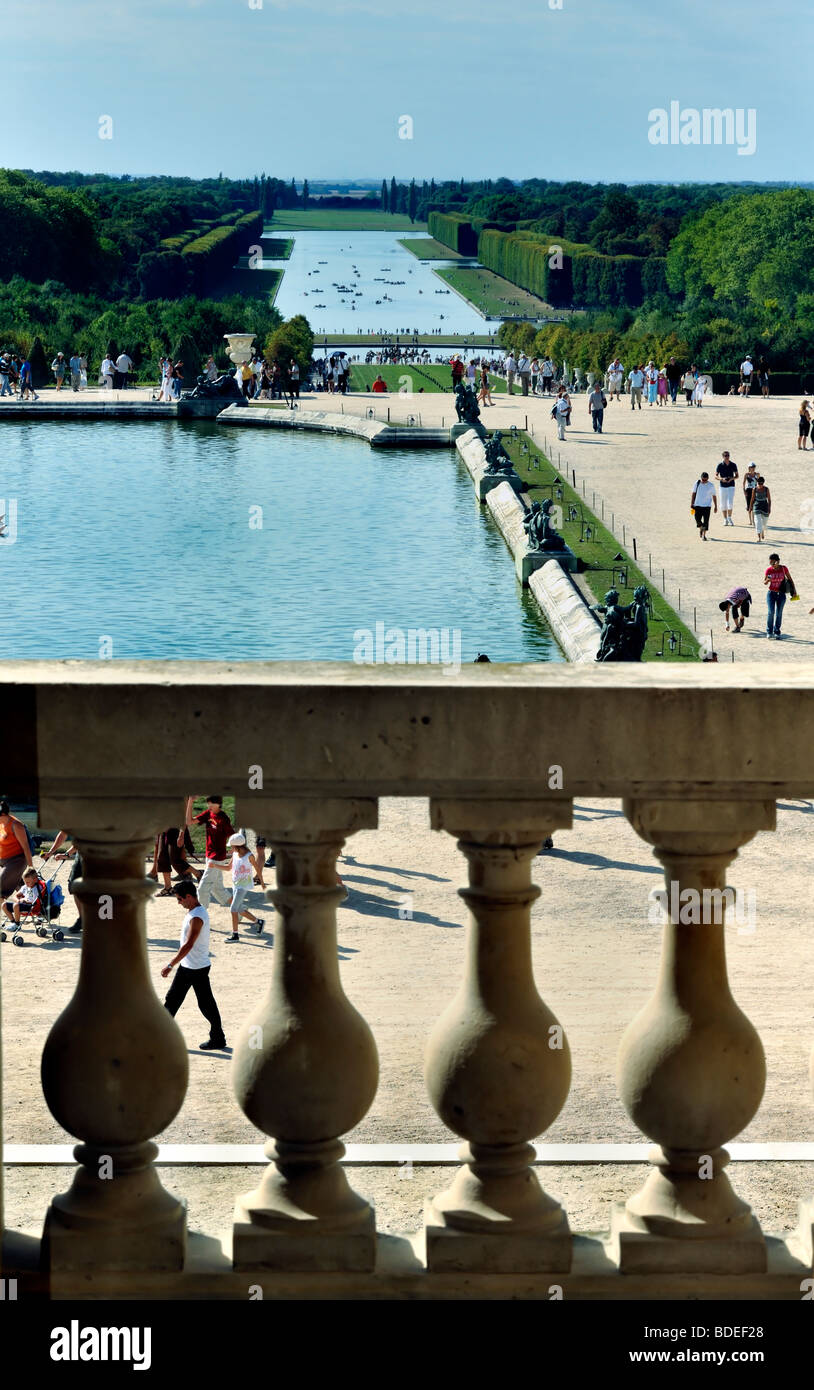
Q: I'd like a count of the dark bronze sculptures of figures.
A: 5